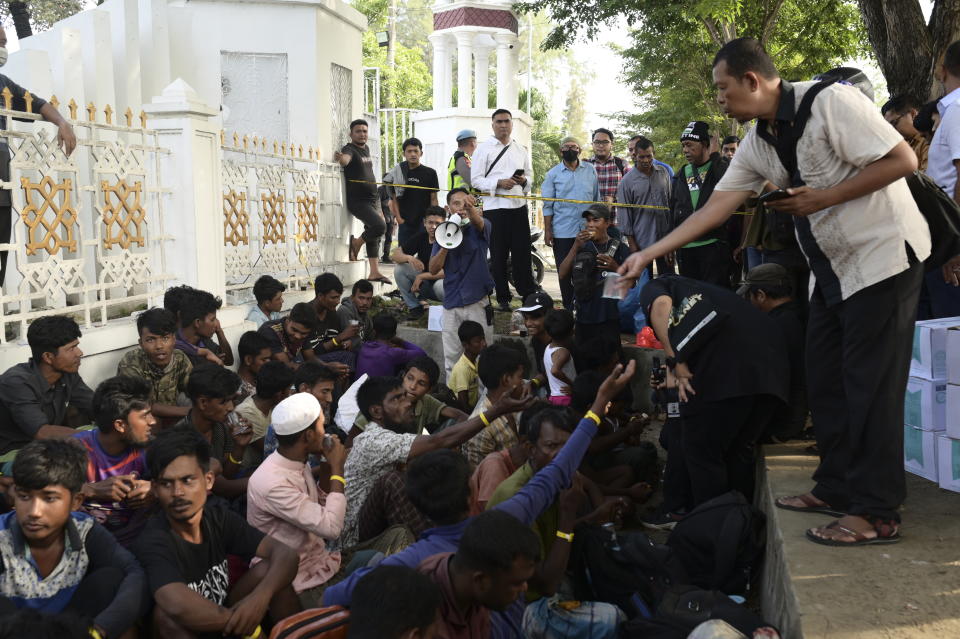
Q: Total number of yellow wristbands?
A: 9